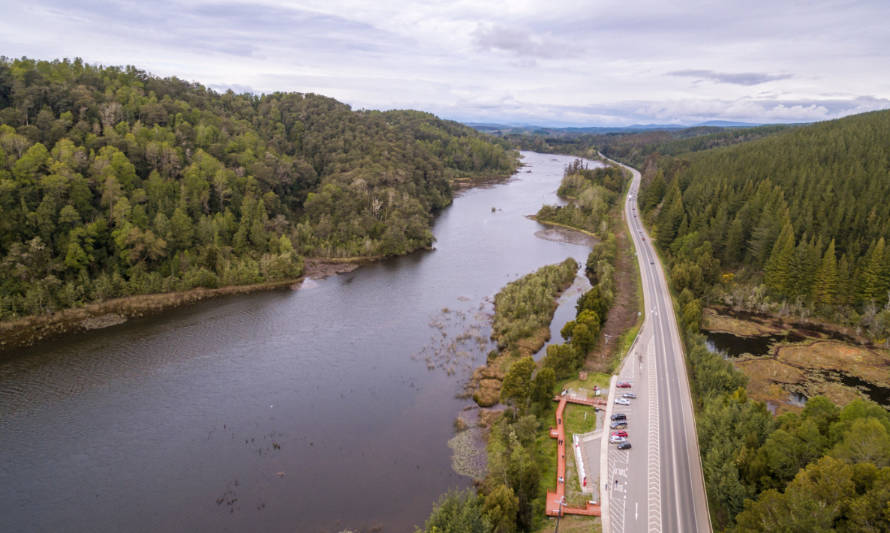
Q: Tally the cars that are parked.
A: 8